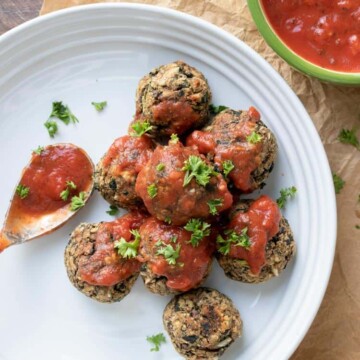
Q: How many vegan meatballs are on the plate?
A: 8